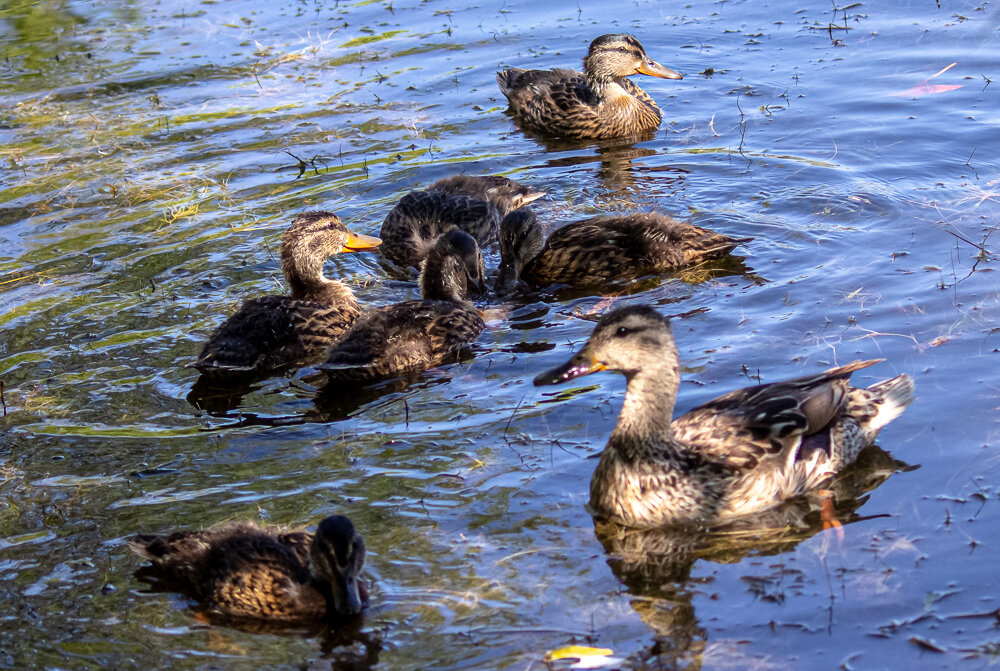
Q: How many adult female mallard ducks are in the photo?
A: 1